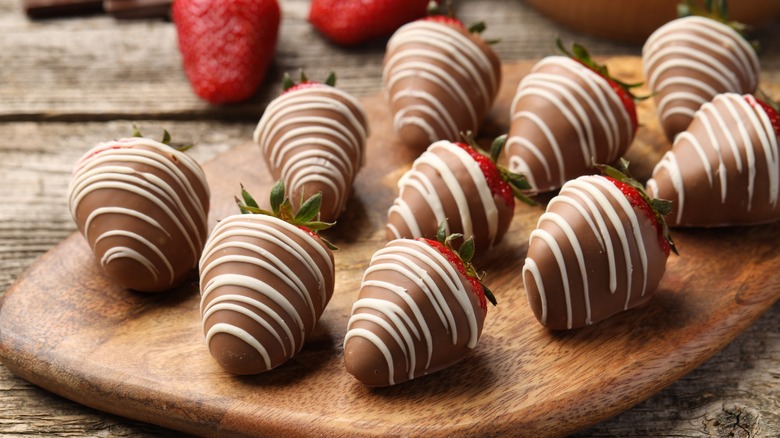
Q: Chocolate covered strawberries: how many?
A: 10